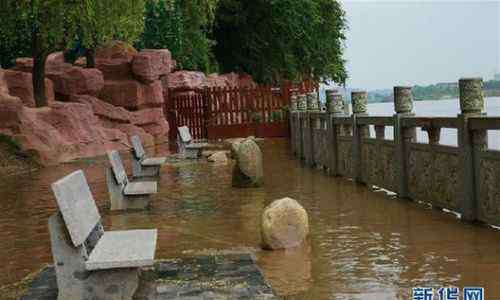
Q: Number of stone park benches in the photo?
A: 4